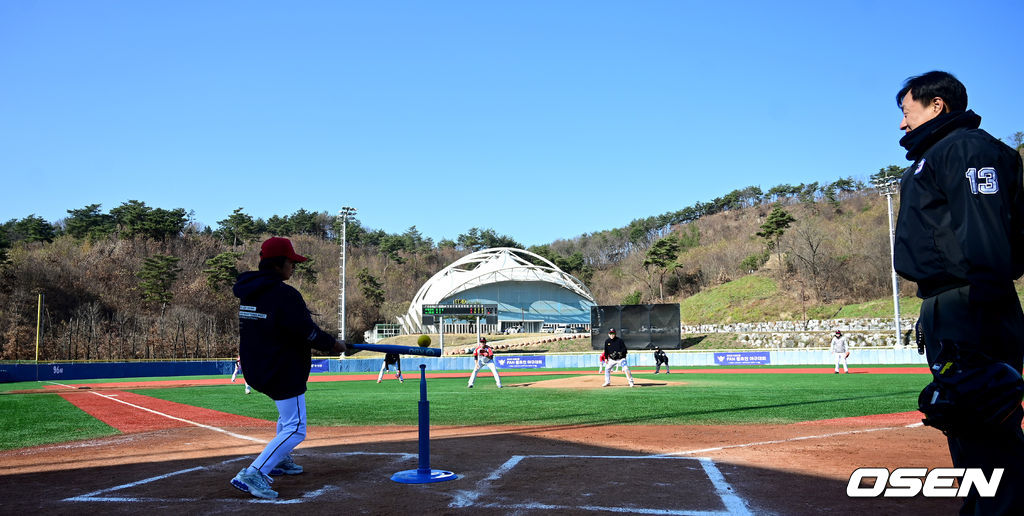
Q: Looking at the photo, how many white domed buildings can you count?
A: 1